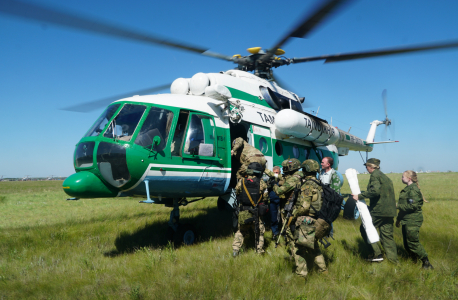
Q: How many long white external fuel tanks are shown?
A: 1